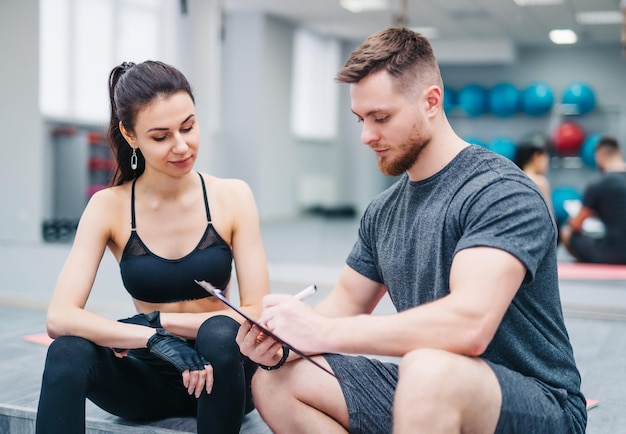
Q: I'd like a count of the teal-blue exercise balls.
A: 9